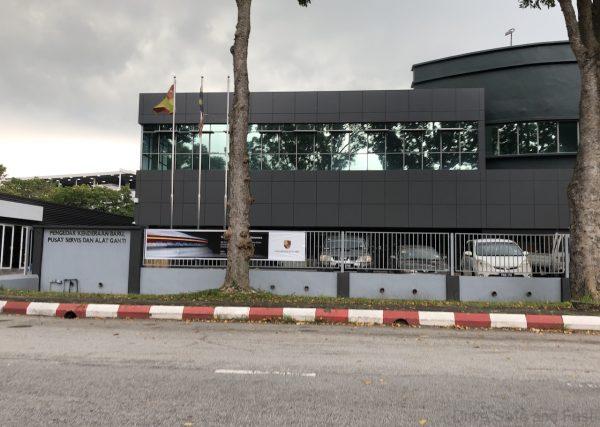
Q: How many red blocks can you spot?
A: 9